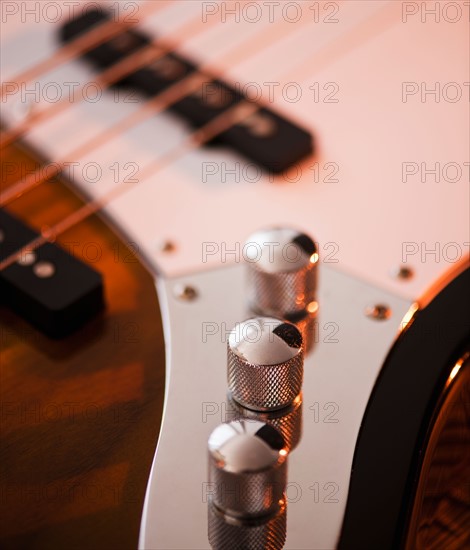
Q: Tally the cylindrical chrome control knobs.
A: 3